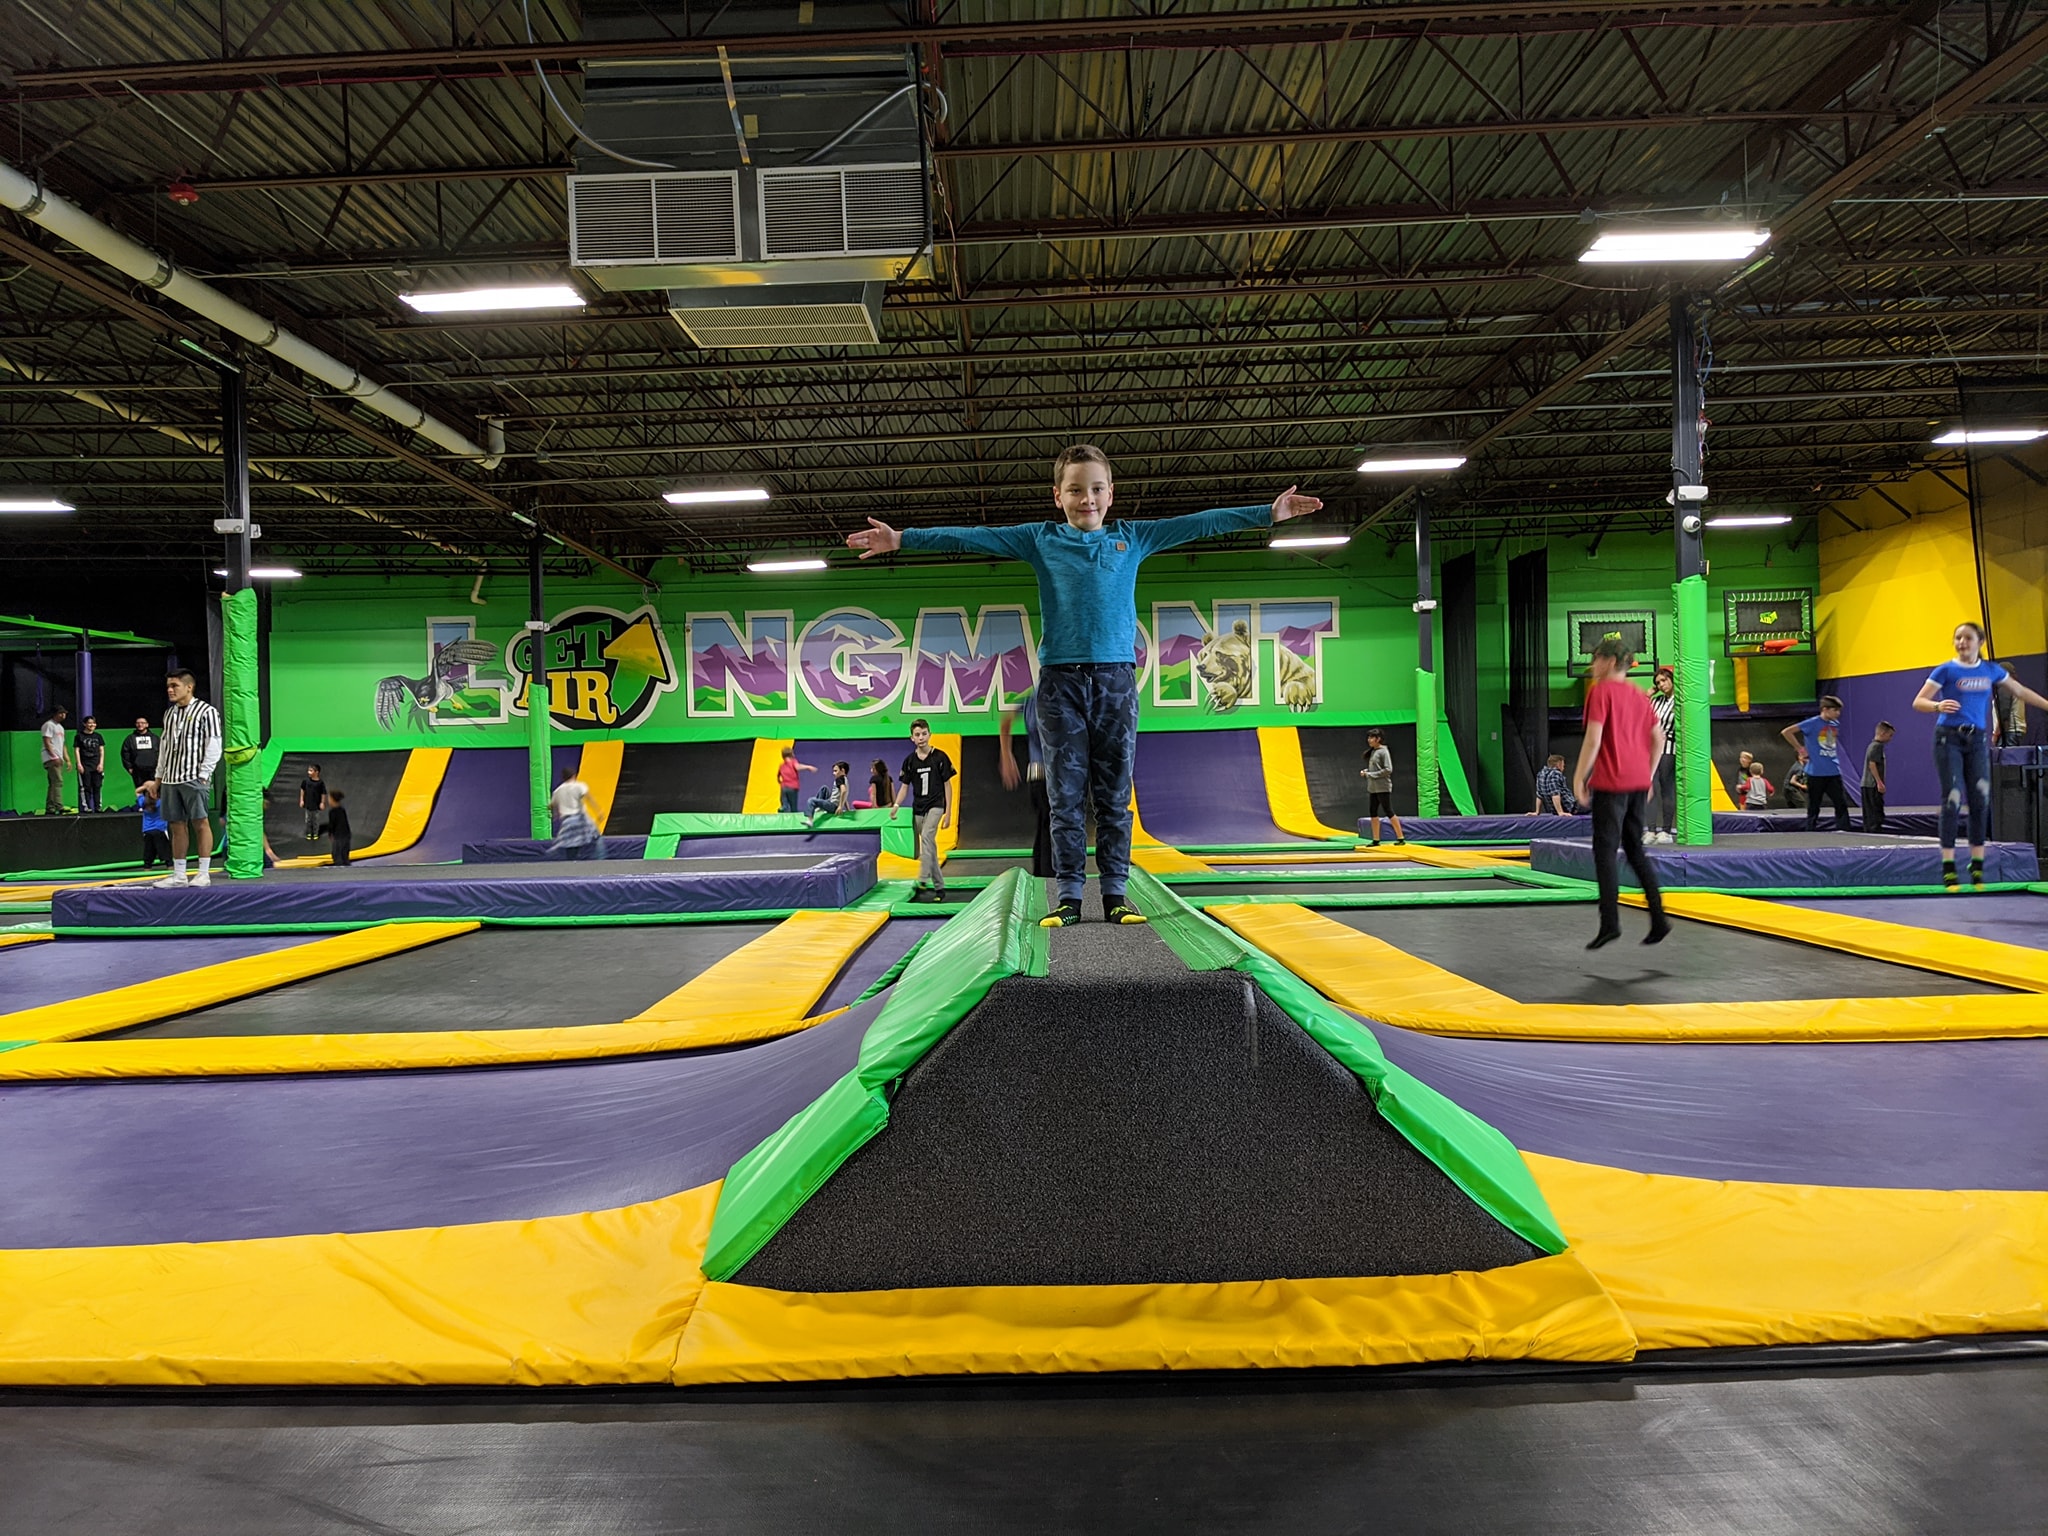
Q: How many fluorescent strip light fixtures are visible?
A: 10